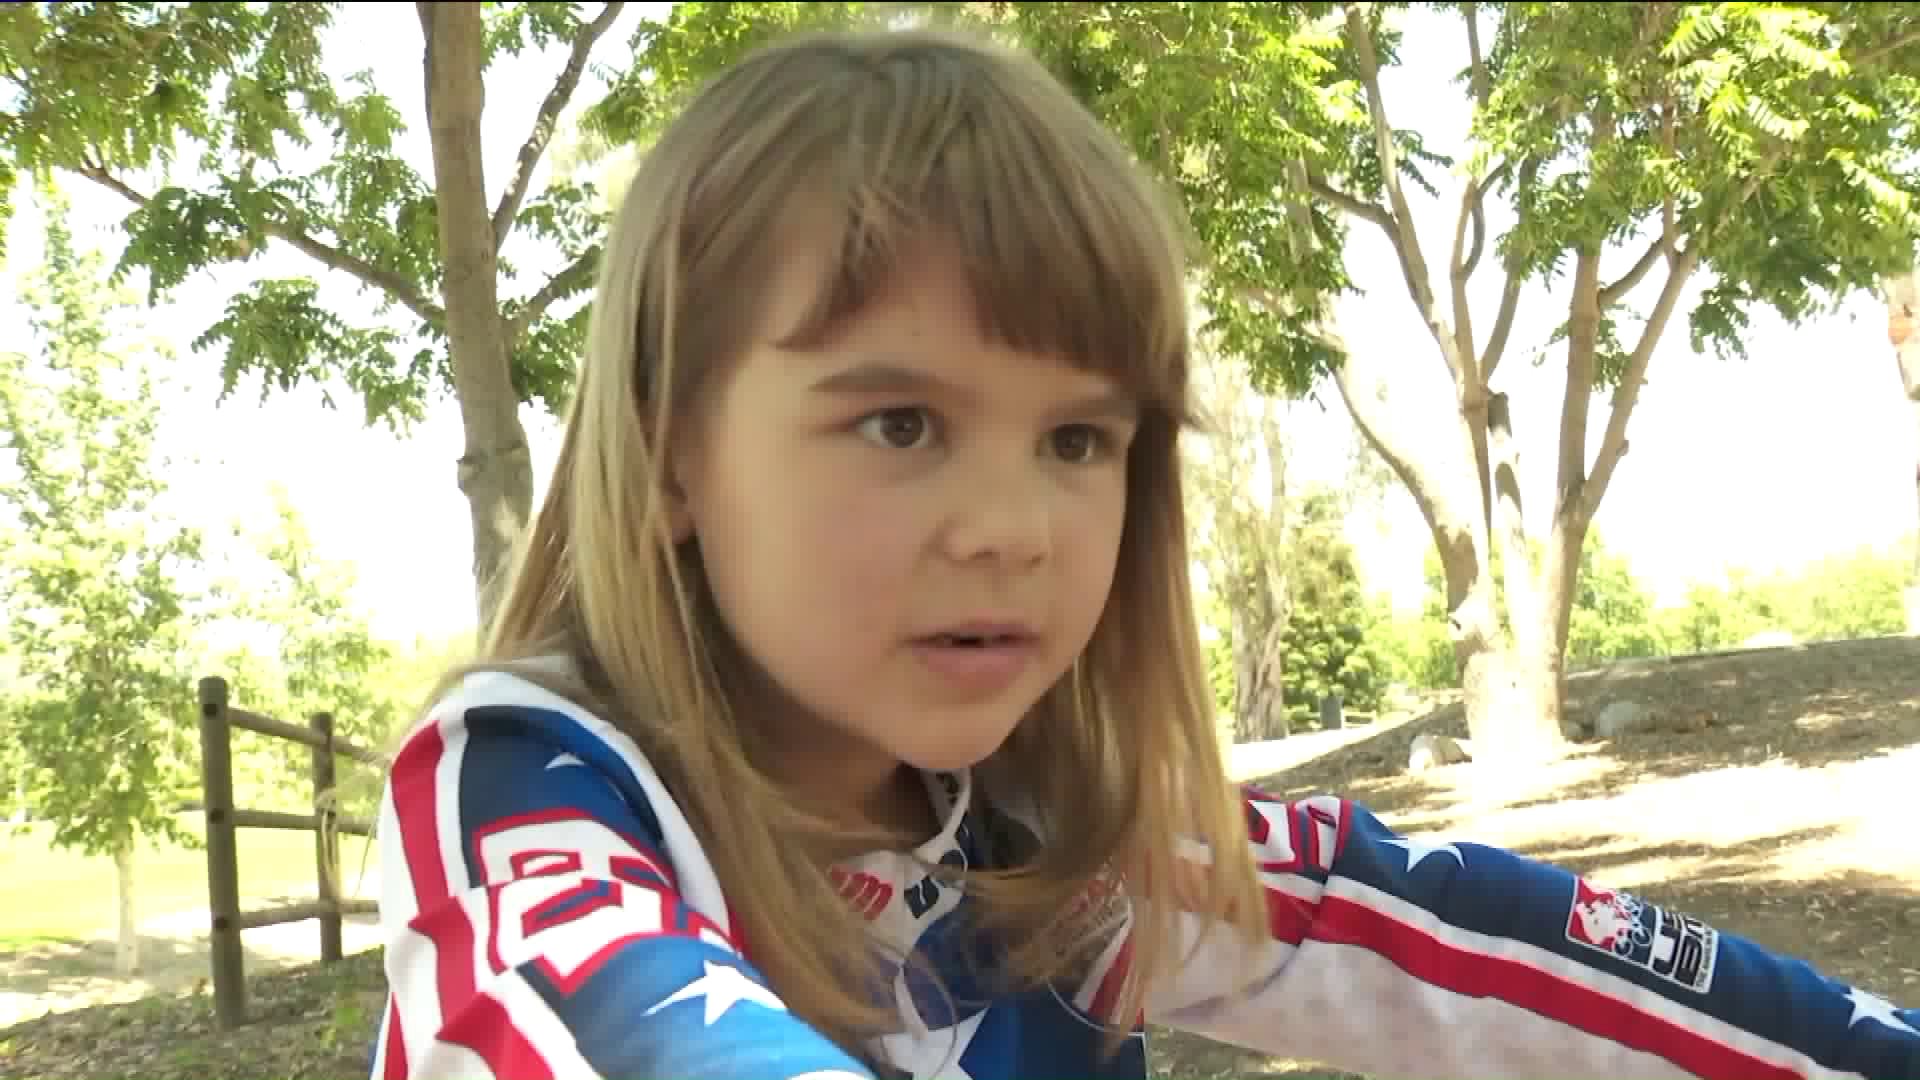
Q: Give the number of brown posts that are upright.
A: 2